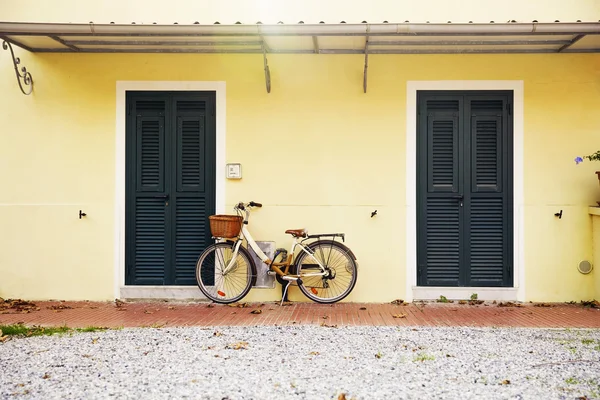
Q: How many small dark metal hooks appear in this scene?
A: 3